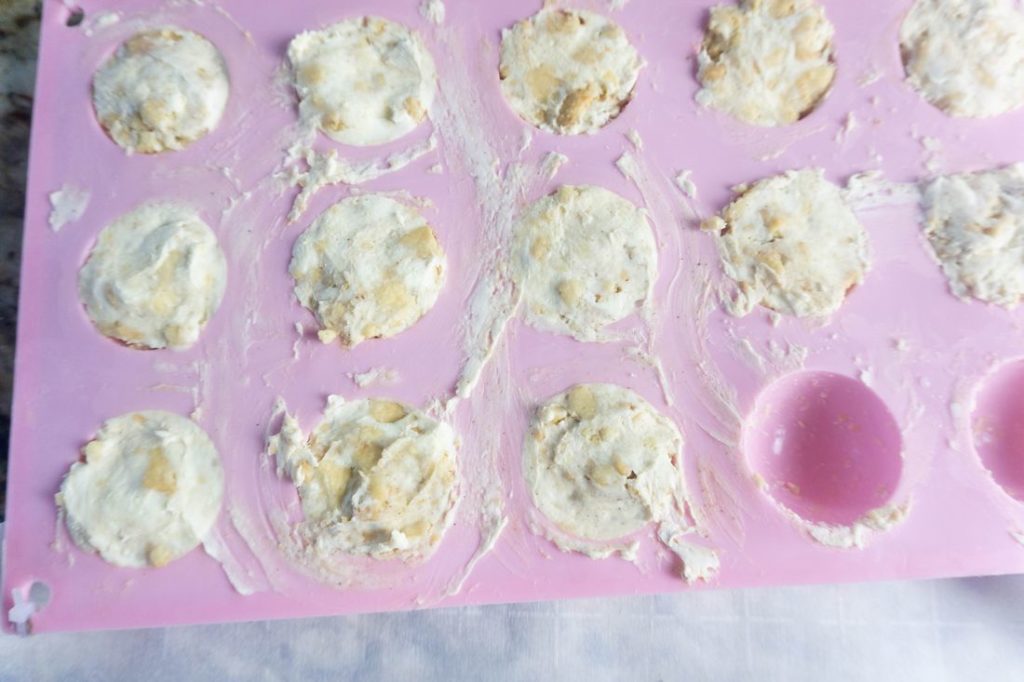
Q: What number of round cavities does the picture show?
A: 15